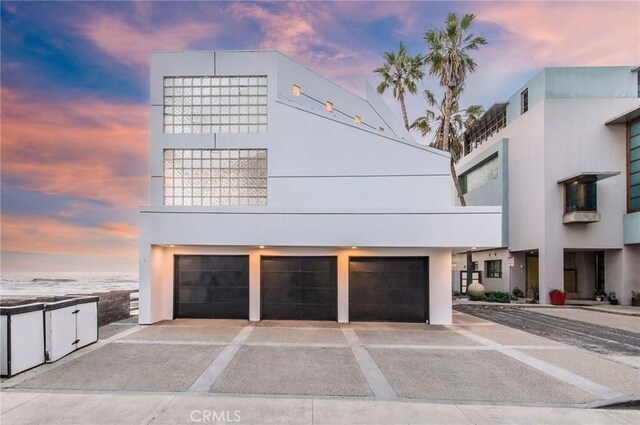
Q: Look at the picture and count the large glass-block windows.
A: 2